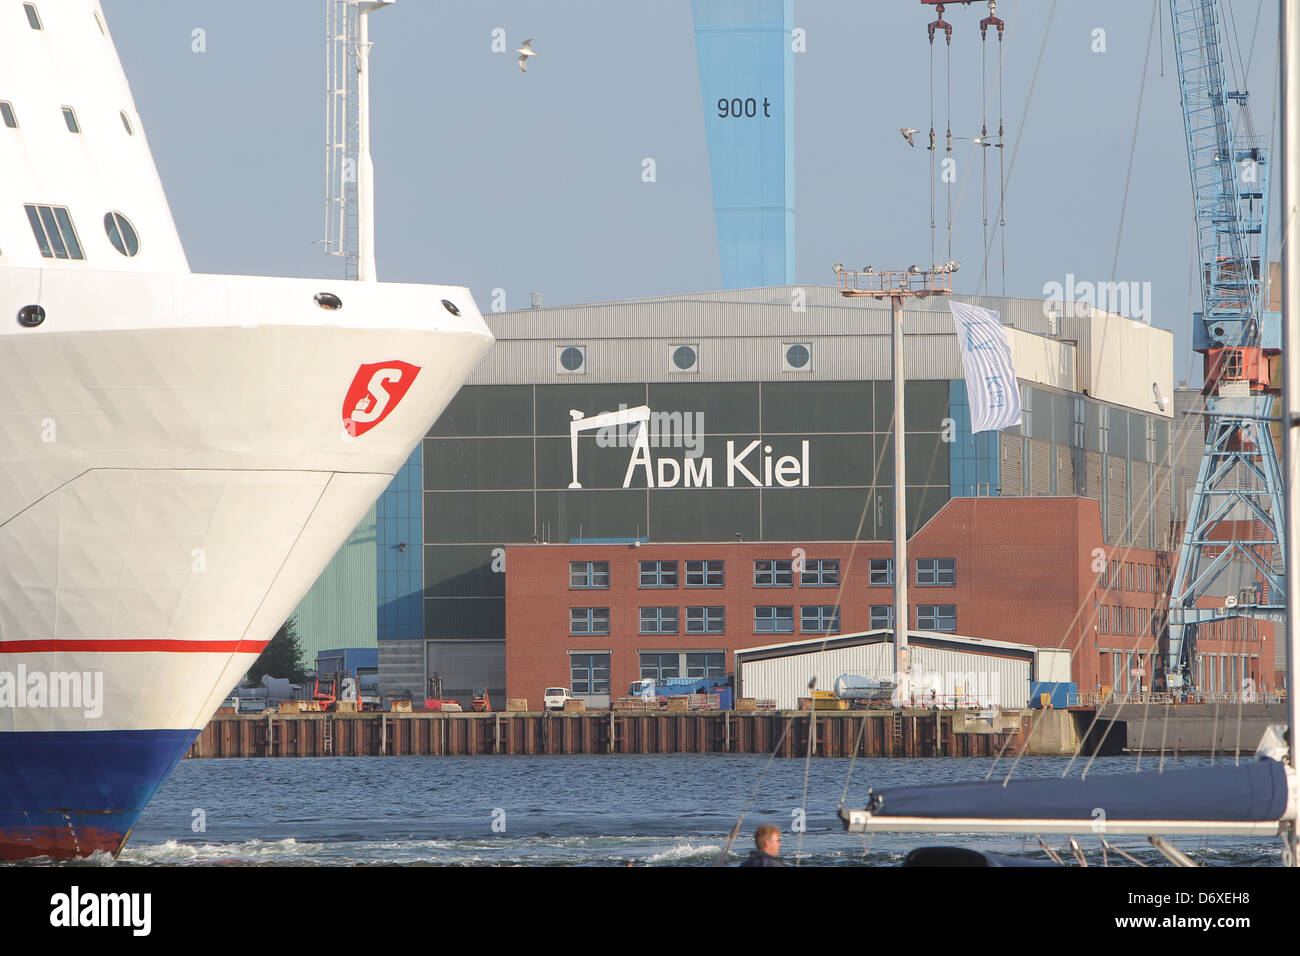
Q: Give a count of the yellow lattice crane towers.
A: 0